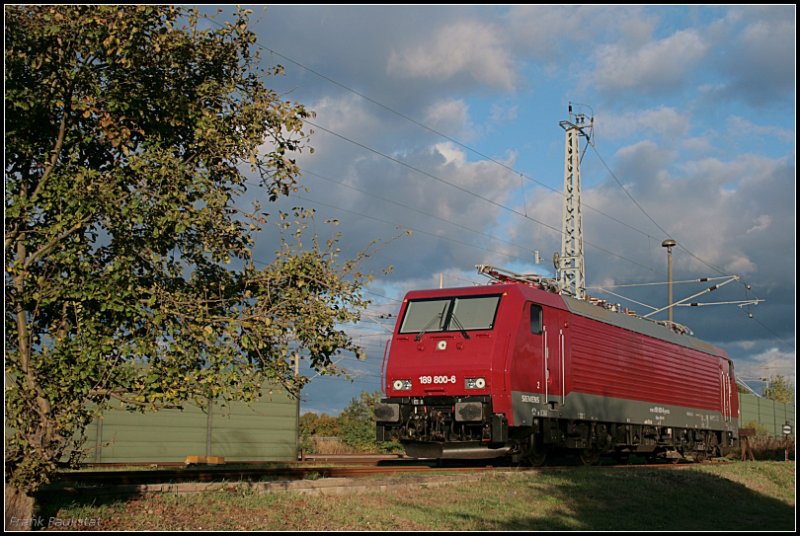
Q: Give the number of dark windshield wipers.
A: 2